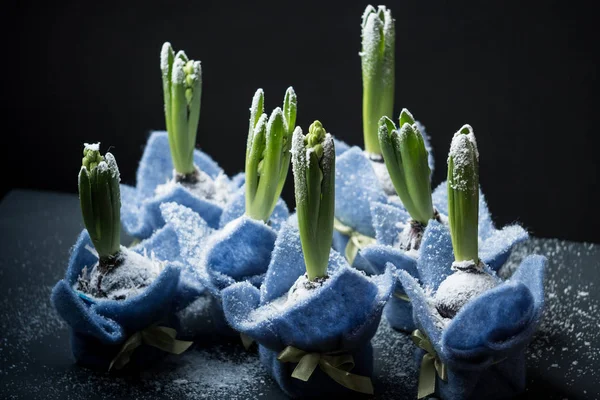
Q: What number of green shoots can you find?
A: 7